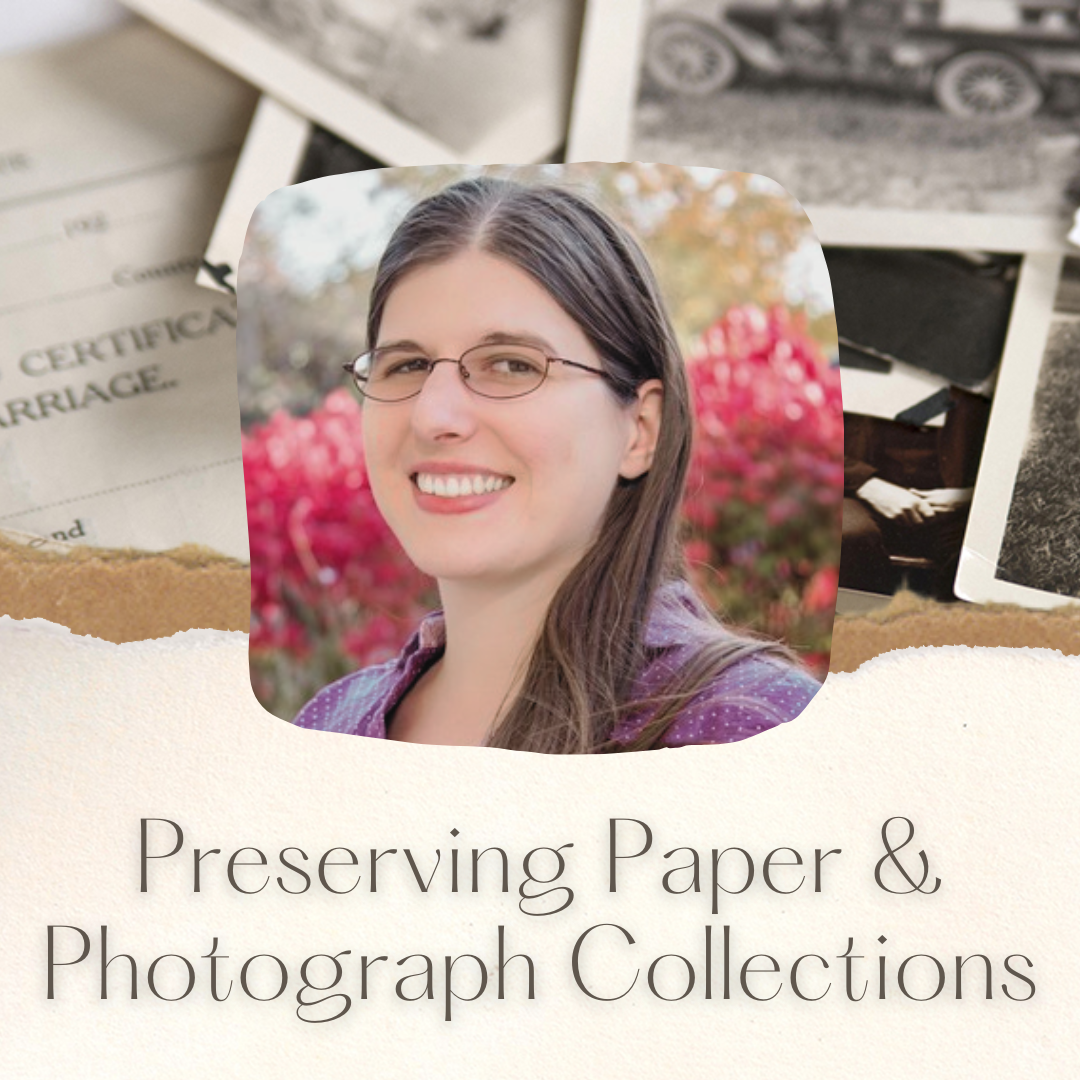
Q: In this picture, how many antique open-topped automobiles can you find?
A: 1